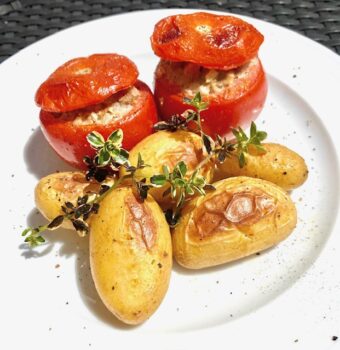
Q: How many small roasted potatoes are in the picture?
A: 5